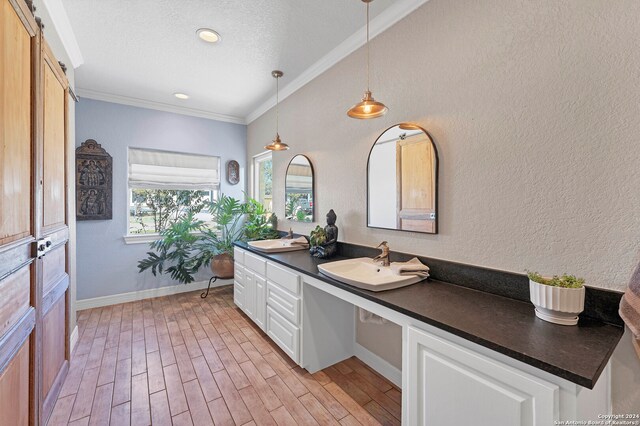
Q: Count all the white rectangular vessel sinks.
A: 2